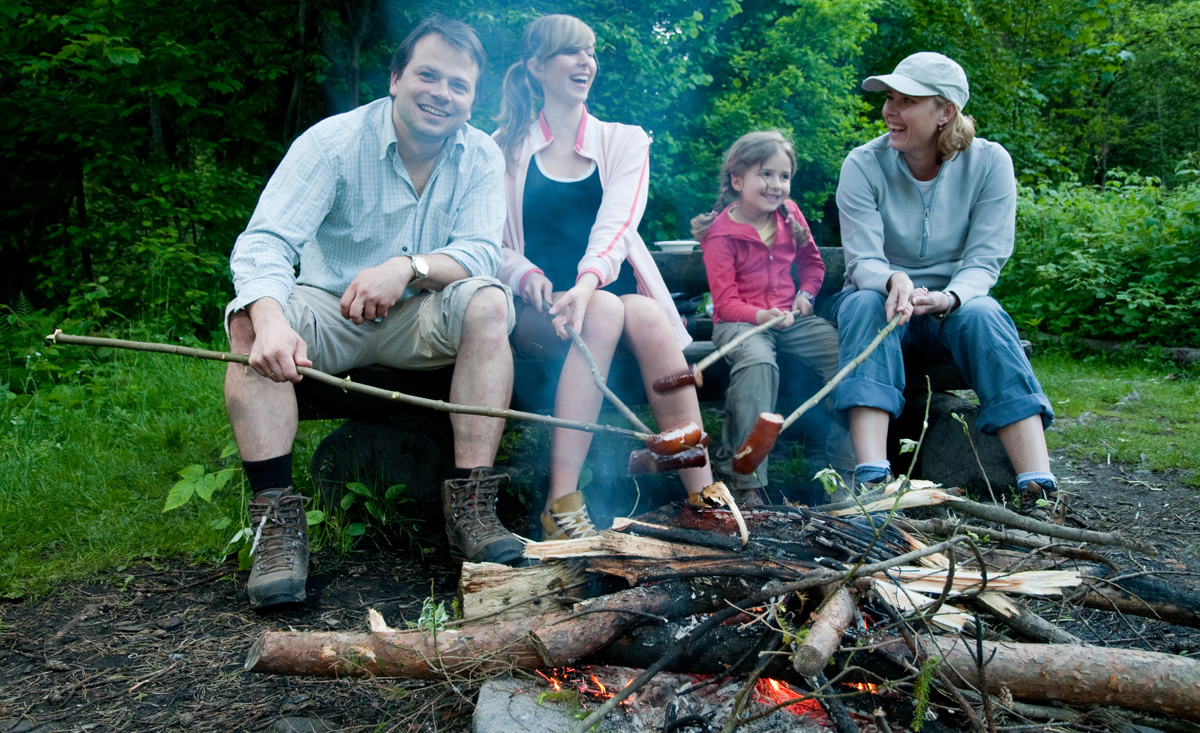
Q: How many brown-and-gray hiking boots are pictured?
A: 2